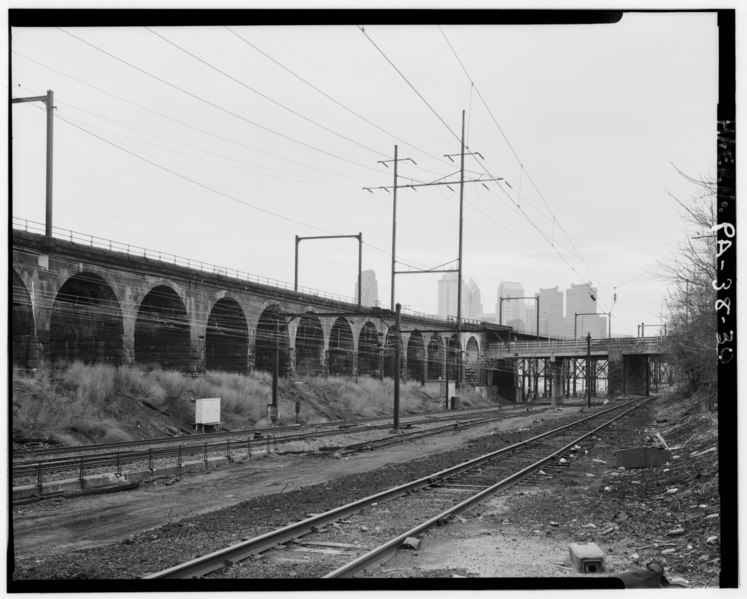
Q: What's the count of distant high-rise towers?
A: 6